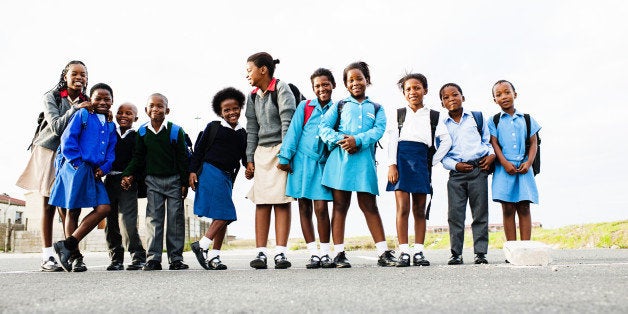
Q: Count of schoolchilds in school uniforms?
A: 11